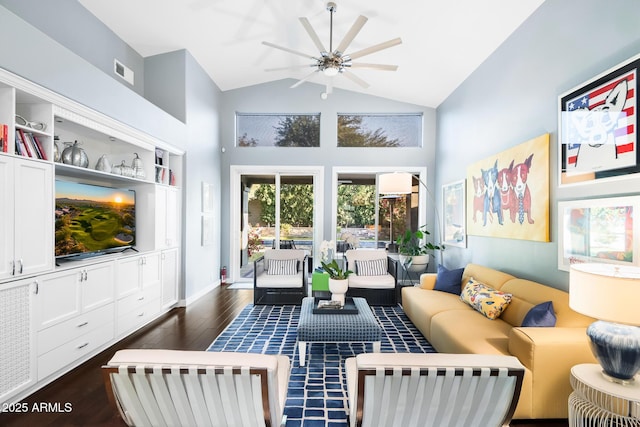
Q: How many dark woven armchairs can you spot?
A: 2